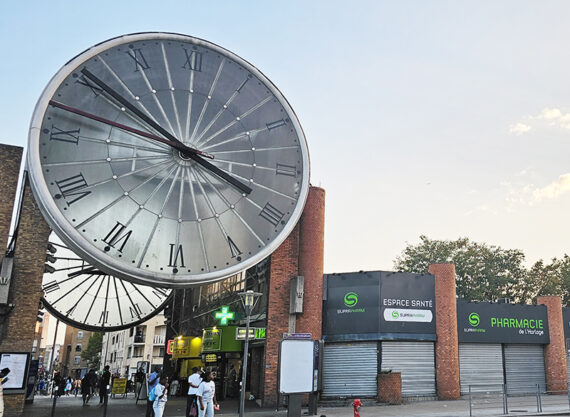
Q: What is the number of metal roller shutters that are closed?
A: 4